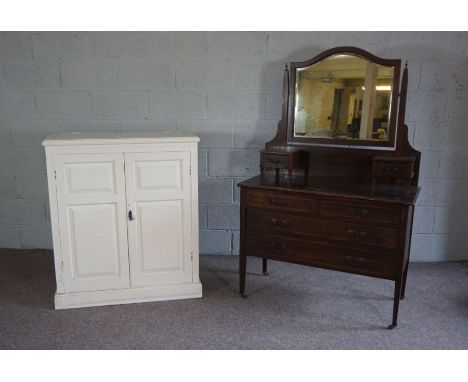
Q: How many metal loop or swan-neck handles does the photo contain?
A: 8